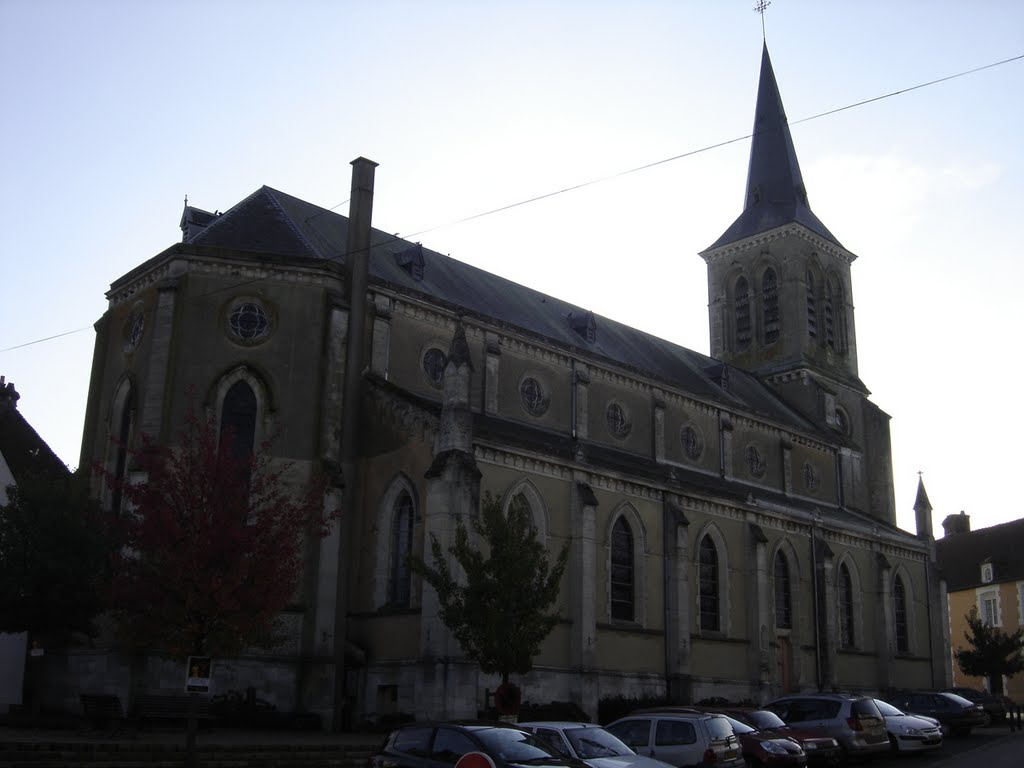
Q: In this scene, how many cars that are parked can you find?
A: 9